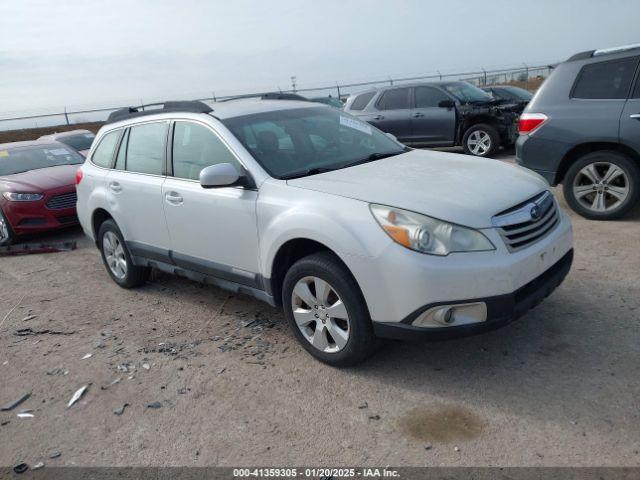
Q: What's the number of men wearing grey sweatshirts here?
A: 0